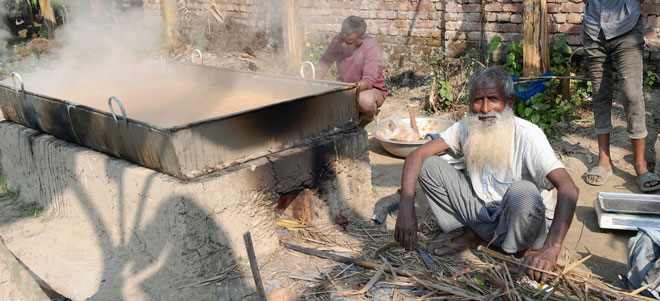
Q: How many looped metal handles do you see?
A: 4